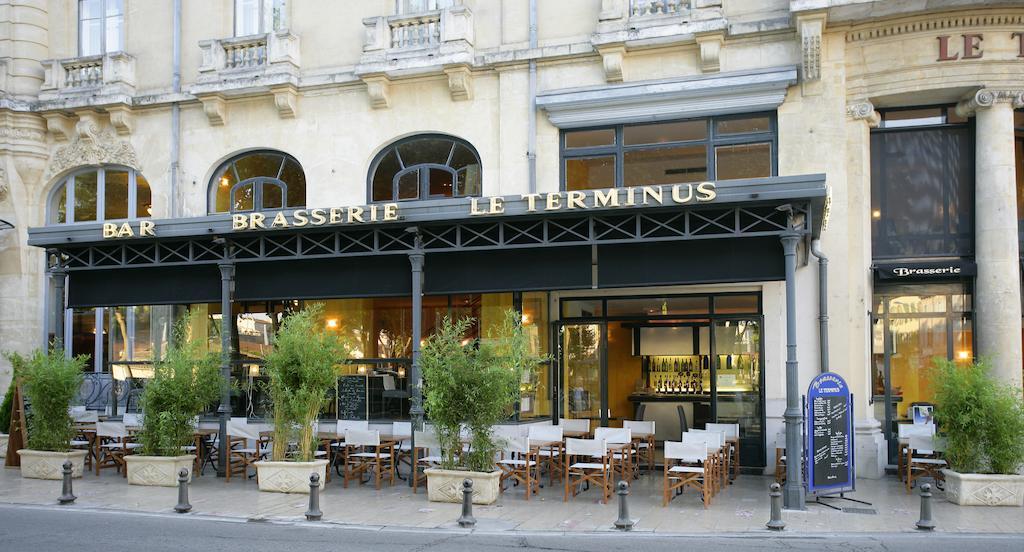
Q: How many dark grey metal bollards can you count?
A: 7